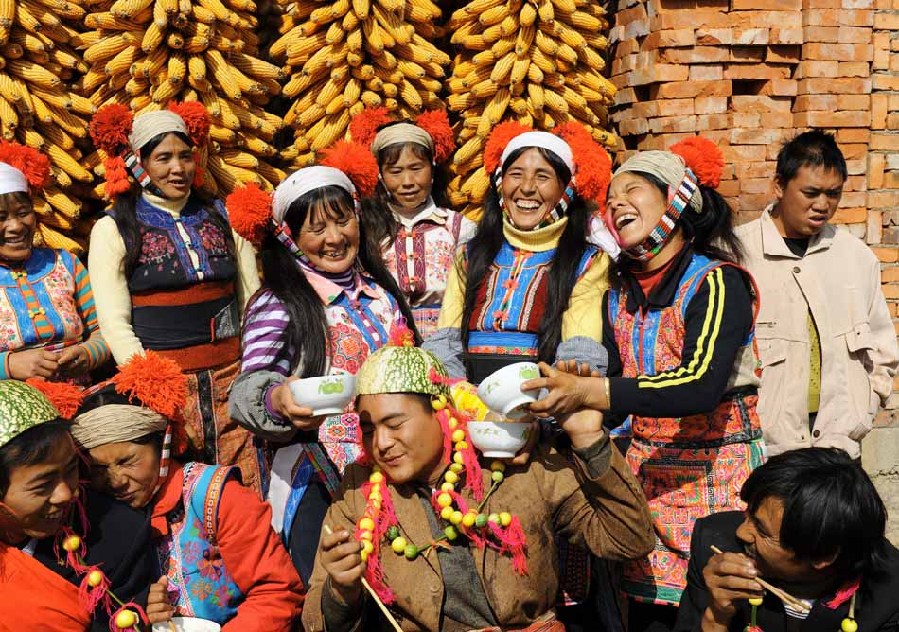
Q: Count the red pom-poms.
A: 12